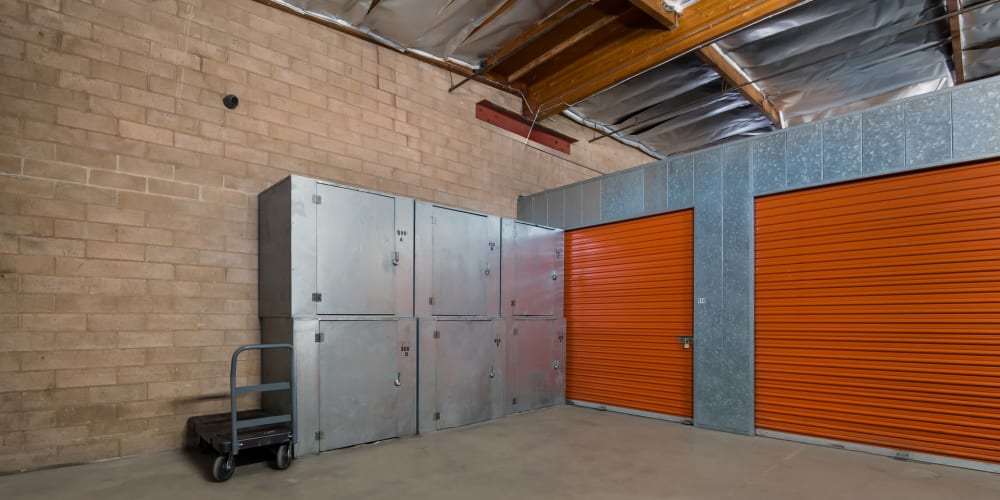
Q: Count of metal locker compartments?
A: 6